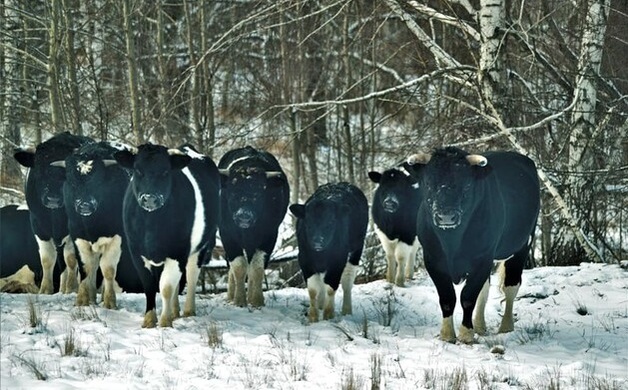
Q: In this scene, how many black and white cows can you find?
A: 8